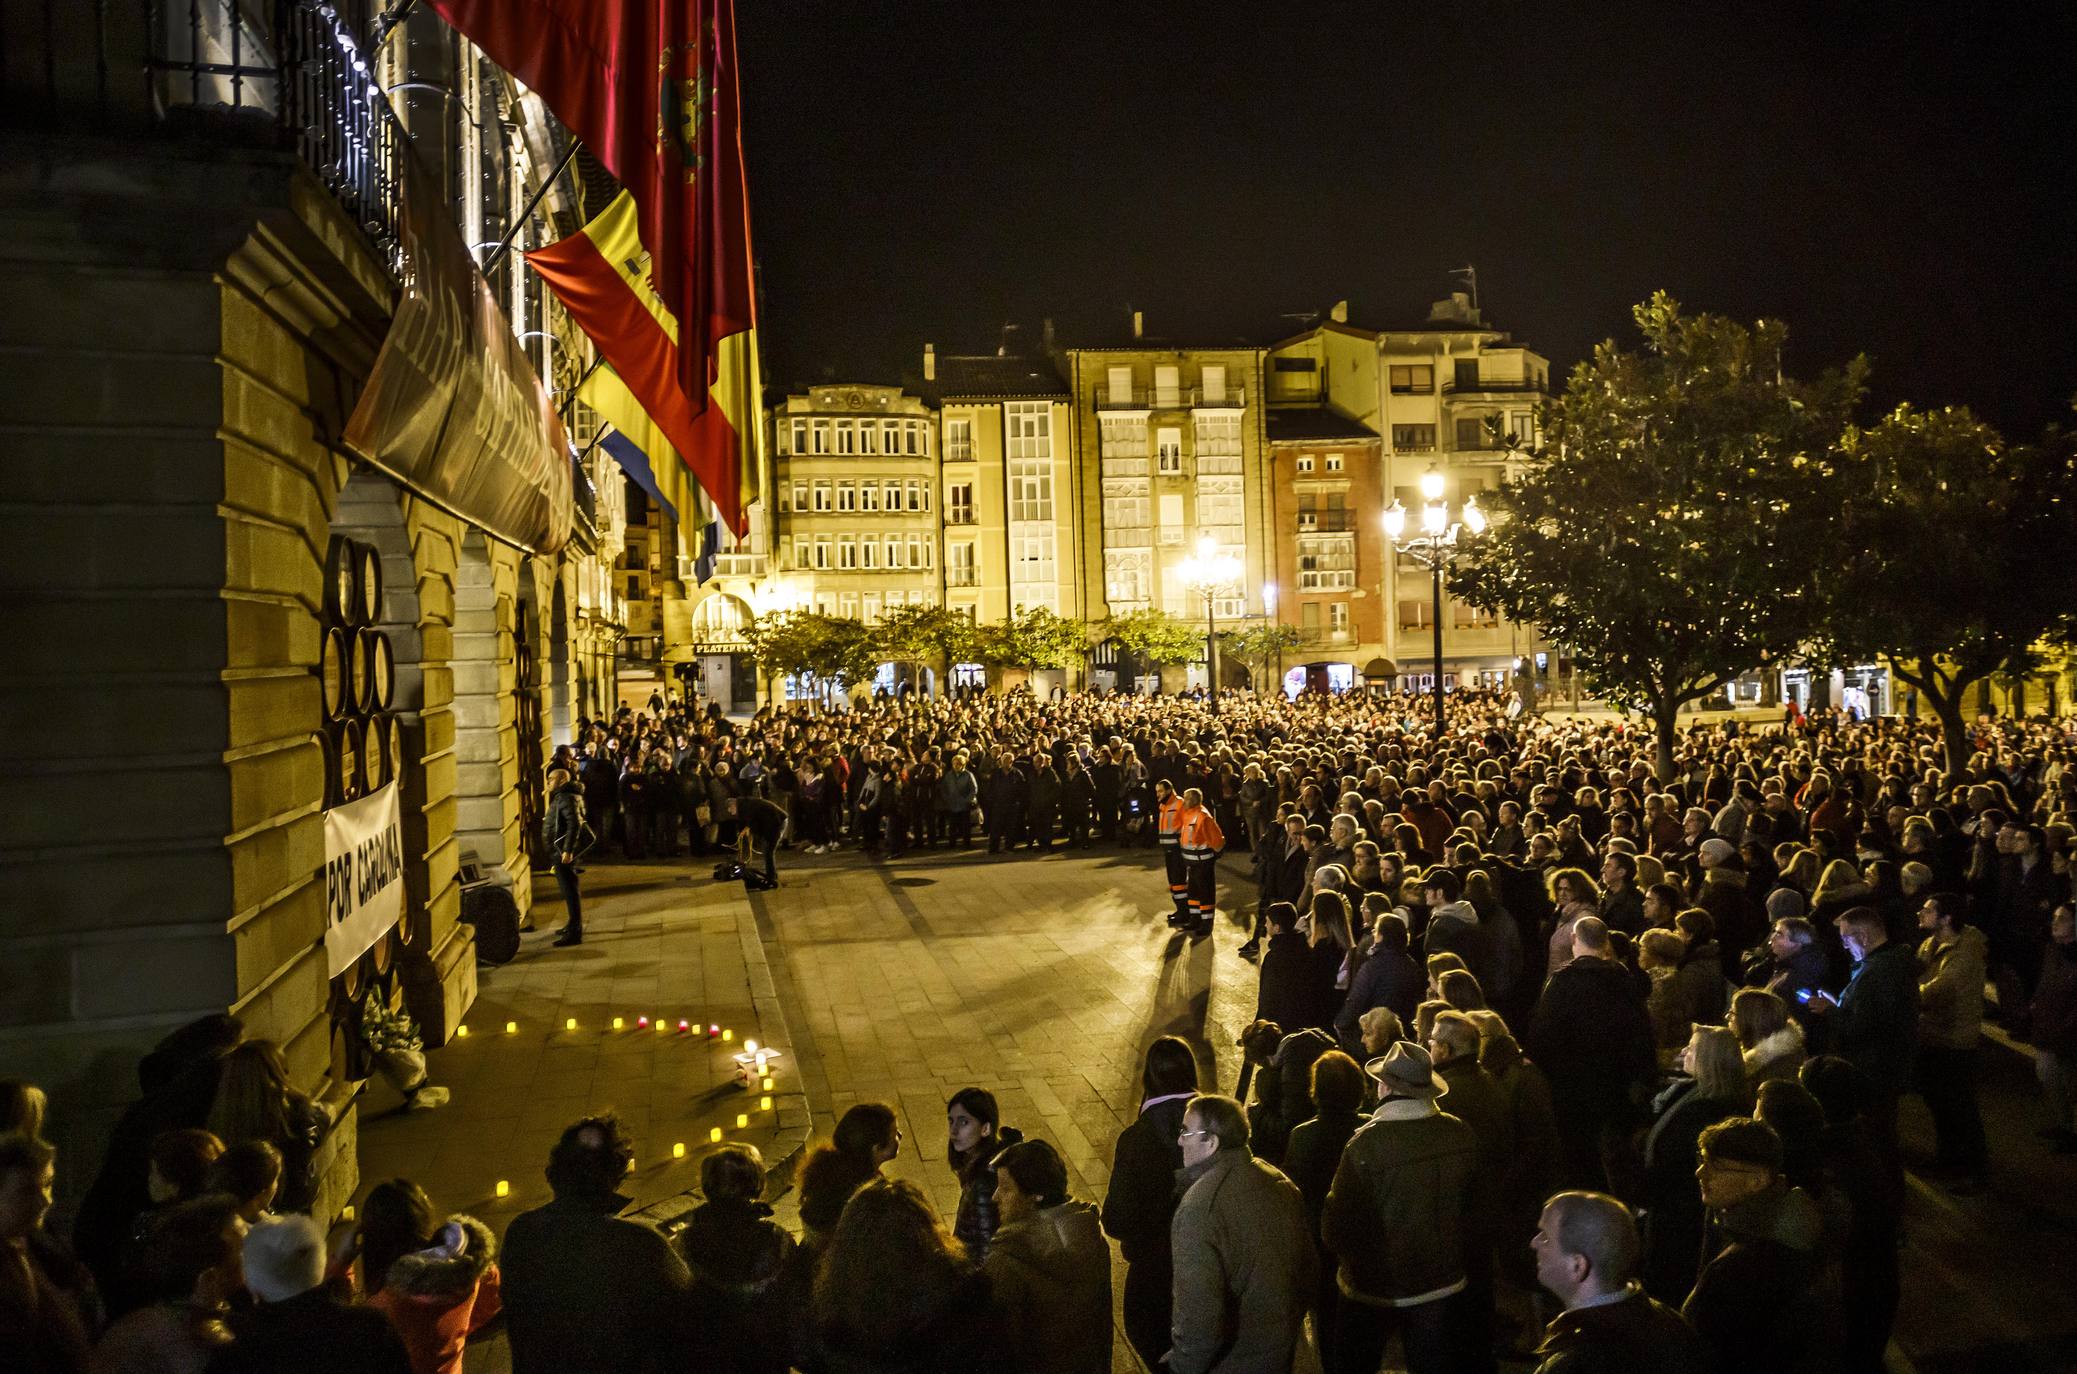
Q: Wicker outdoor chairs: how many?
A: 0